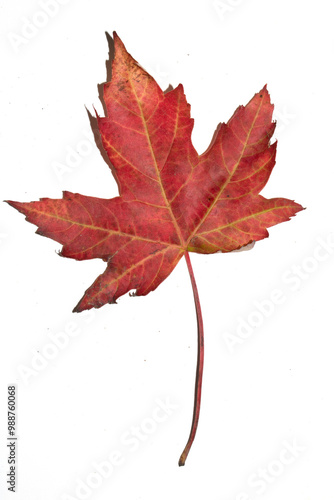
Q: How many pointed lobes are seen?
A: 5